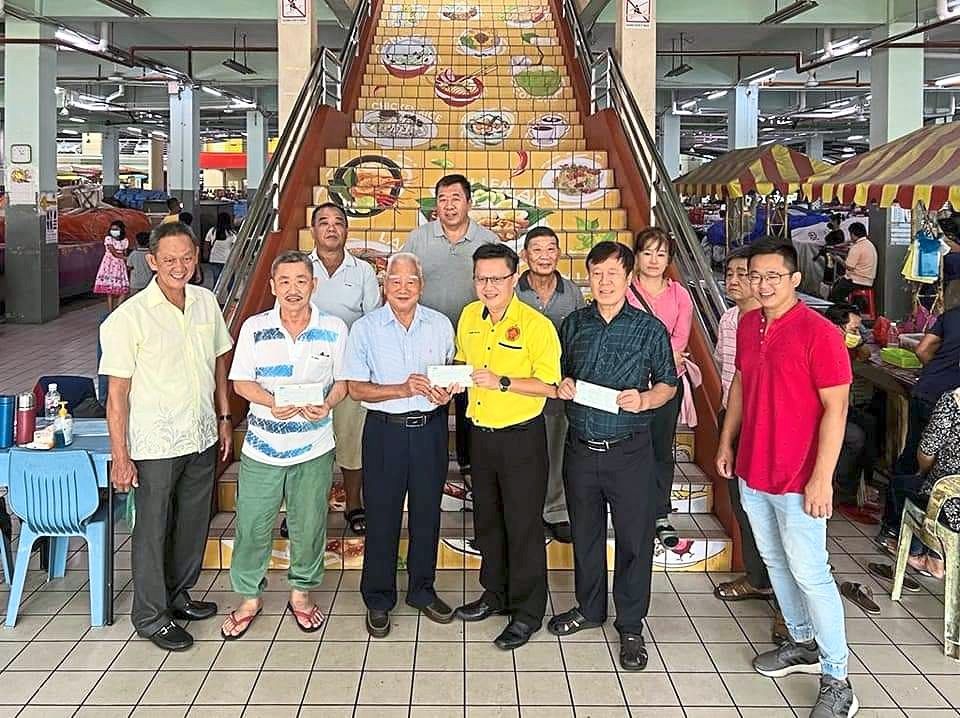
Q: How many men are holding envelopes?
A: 4